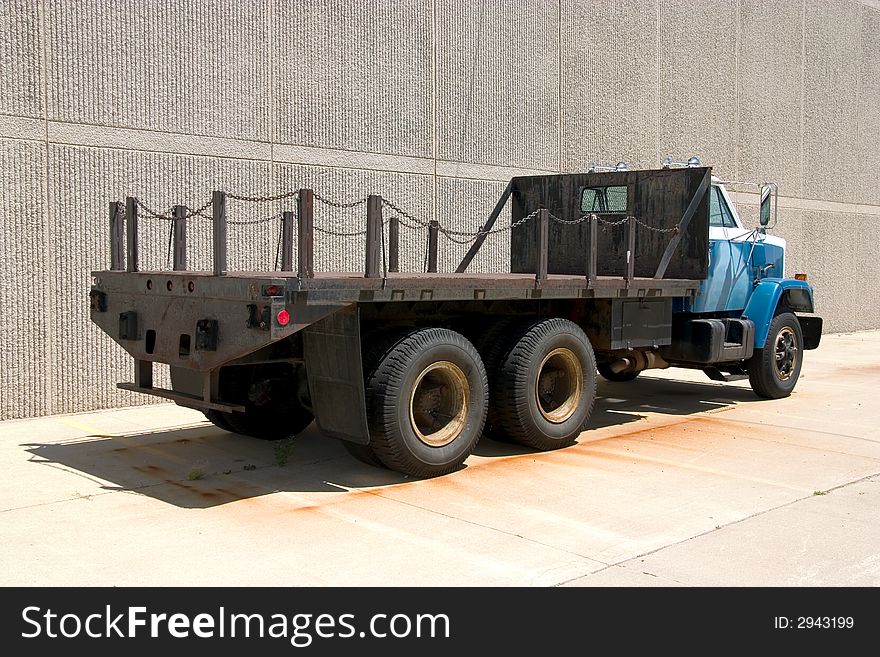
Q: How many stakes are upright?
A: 12